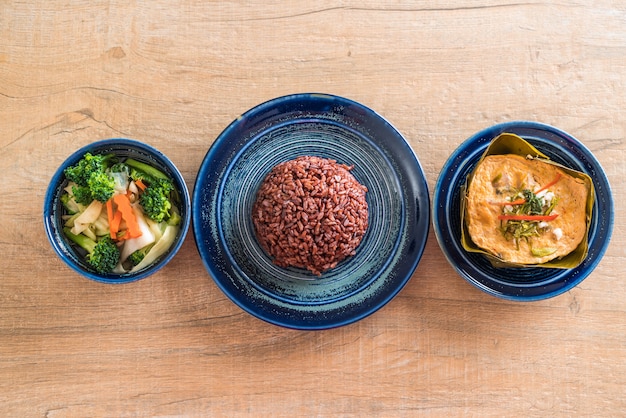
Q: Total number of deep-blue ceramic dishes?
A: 3